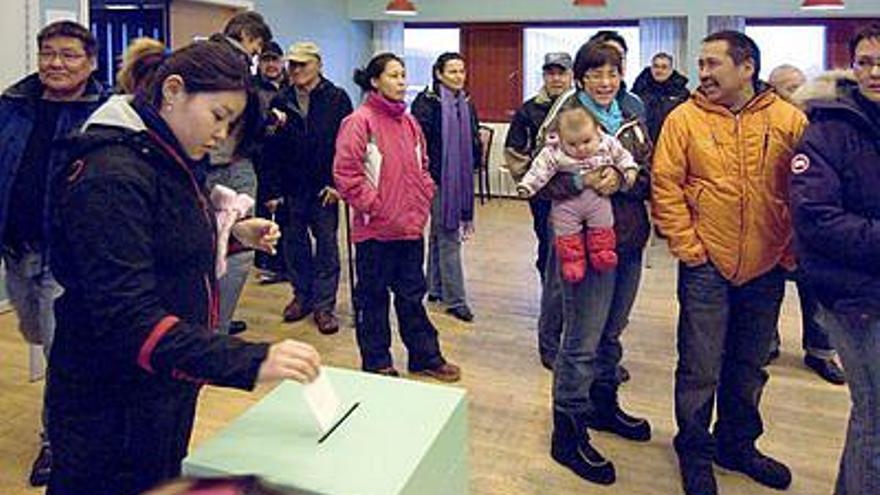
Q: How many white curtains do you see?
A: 3